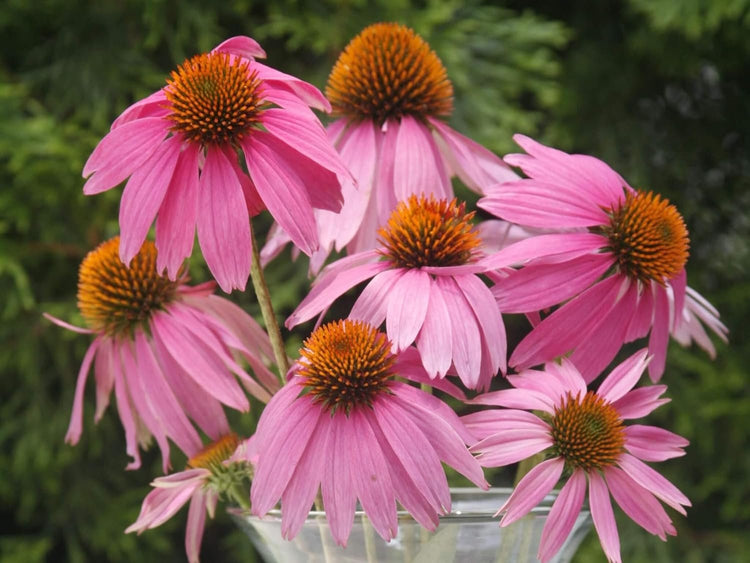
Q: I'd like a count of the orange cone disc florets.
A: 8